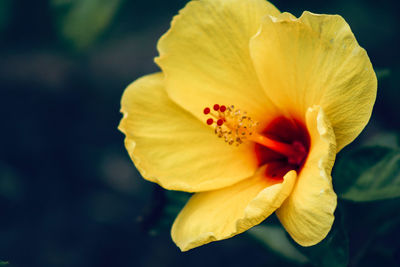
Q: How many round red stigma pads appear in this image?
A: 5